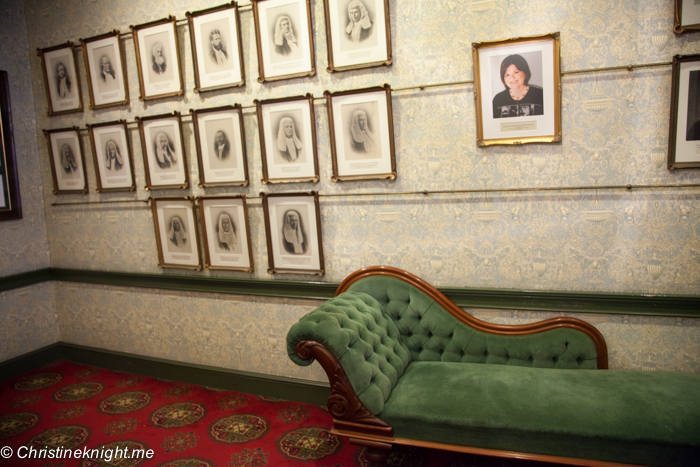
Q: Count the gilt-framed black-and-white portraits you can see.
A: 15